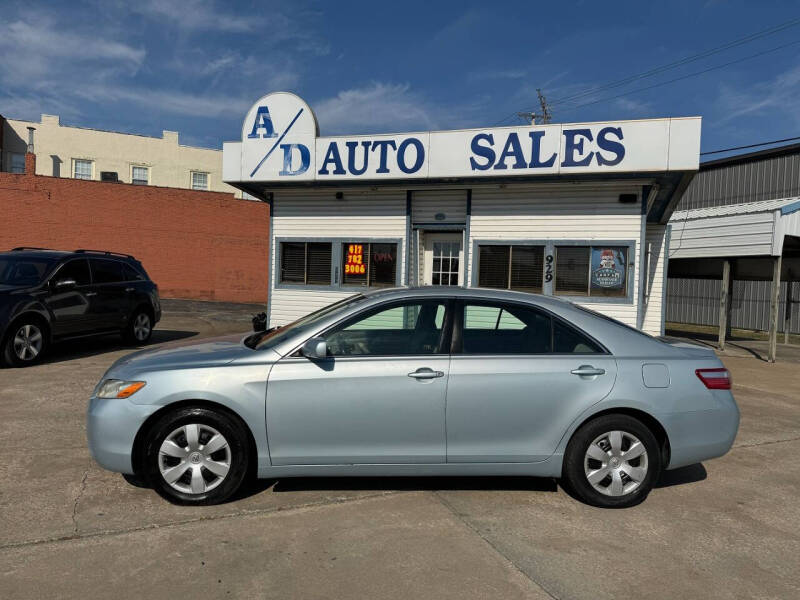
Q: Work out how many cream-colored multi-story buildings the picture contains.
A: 1